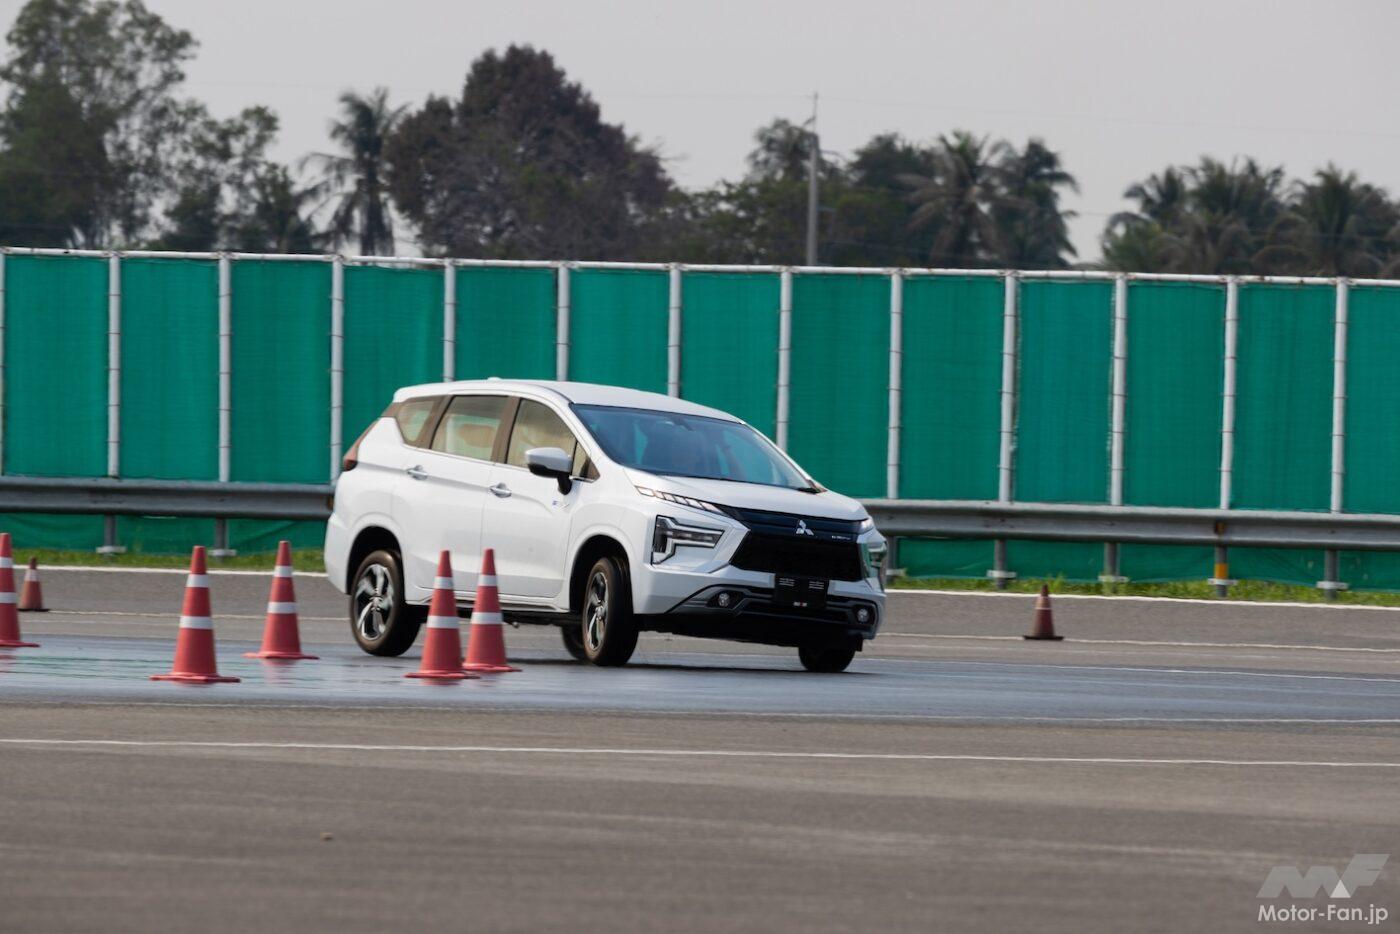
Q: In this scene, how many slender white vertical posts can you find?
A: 13